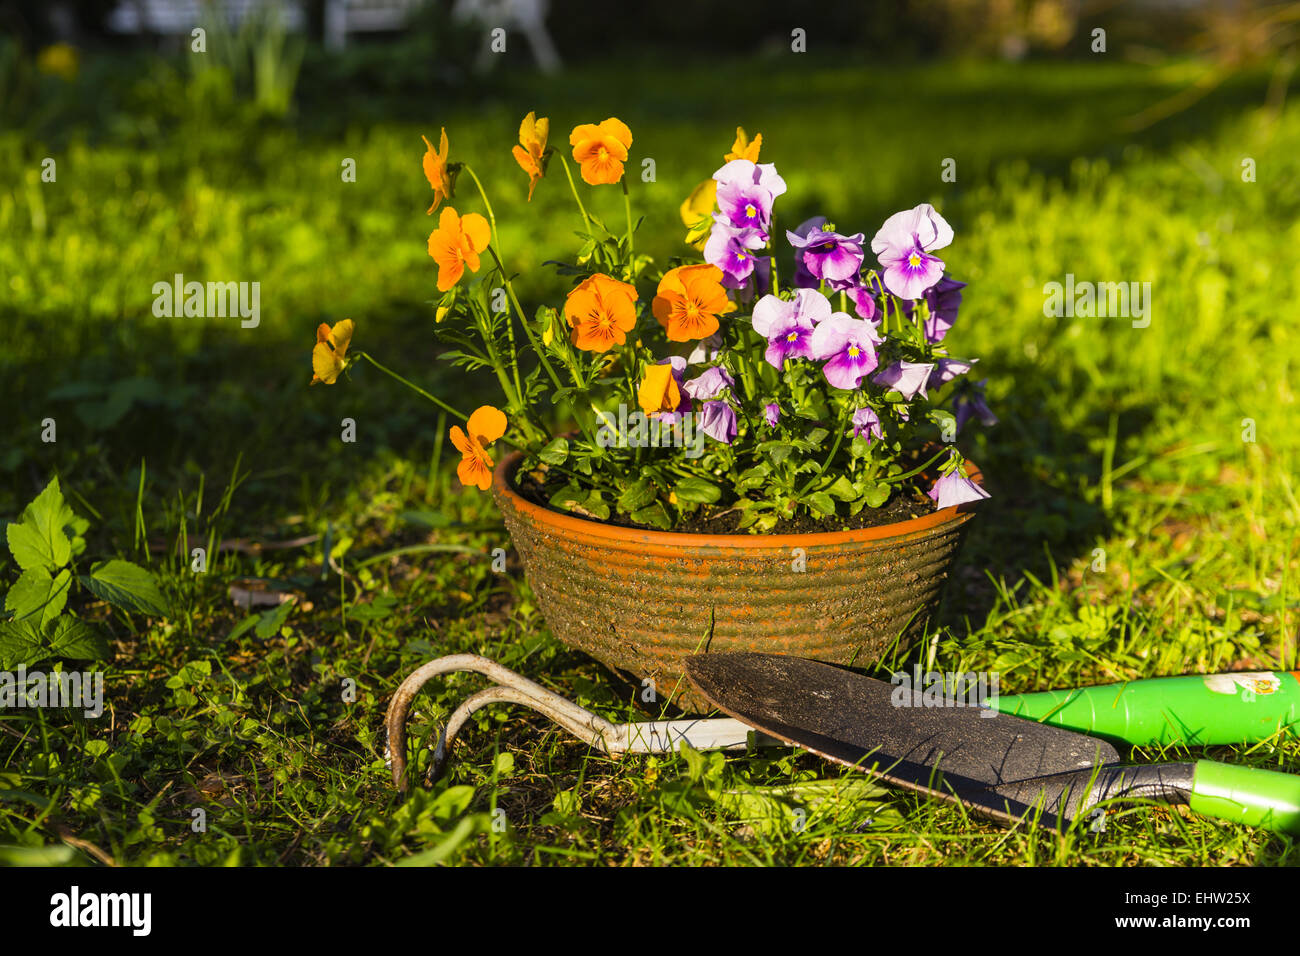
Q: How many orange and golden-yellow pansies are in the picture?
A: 11